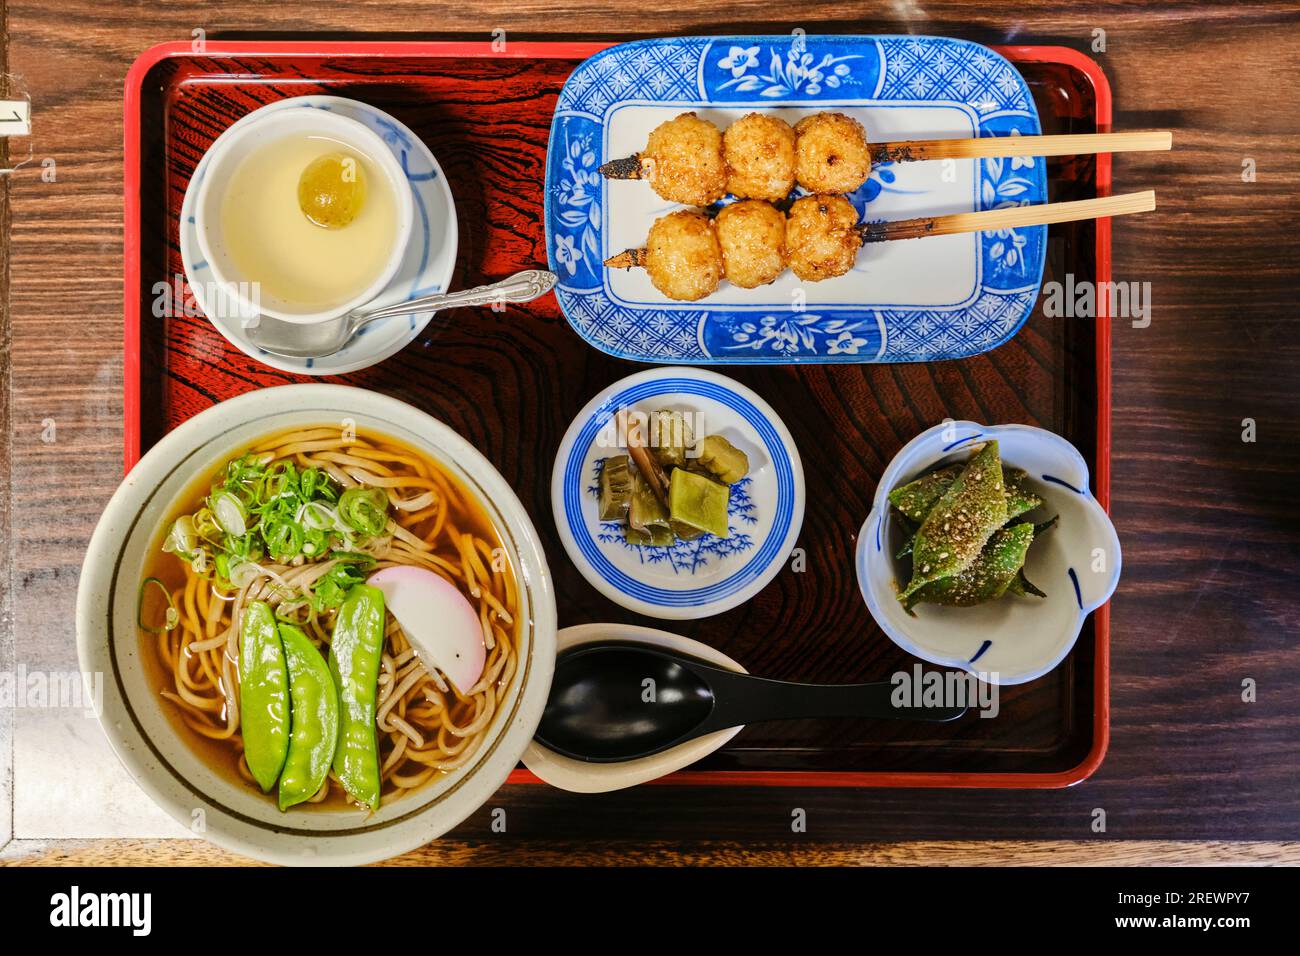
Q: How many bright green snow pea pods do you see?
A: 3